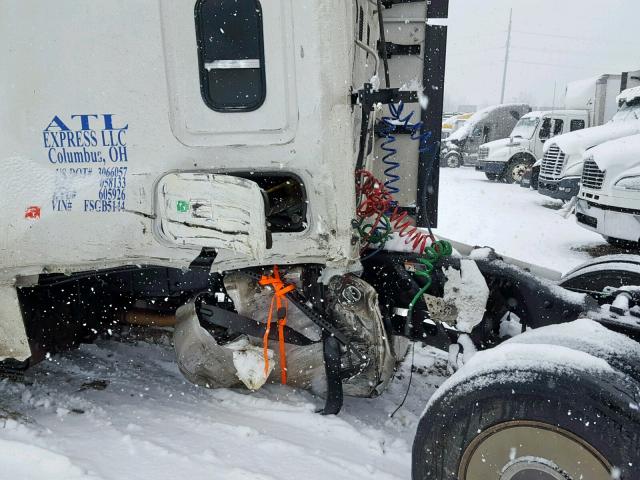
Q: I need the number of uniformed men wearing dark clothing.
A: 0